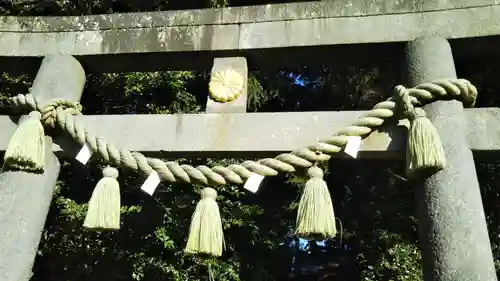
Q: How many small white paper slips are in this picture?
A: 4